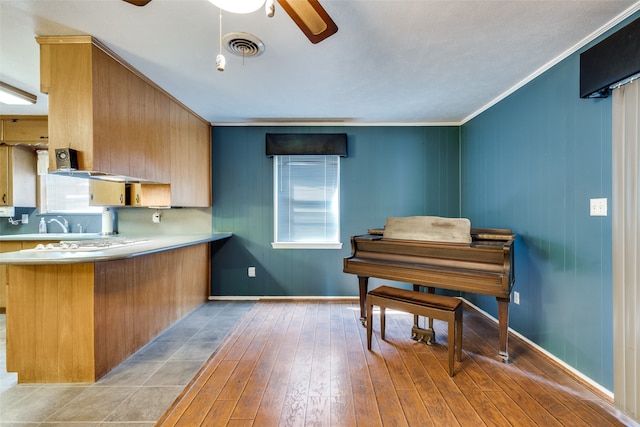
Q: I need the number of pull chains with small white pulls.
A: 2